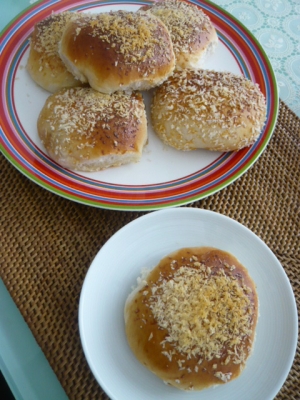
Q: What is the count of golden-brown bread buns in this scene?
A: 6